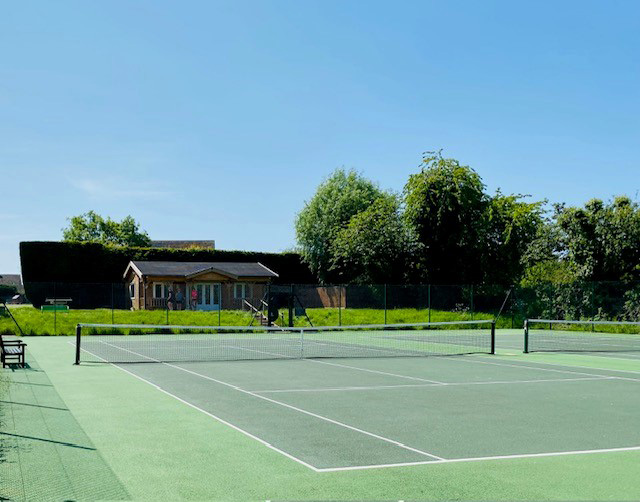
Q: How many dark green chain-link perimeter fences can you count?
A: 1